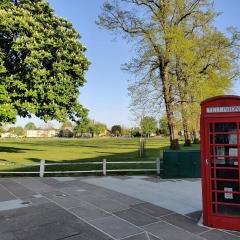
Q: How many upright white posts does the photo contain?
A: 3